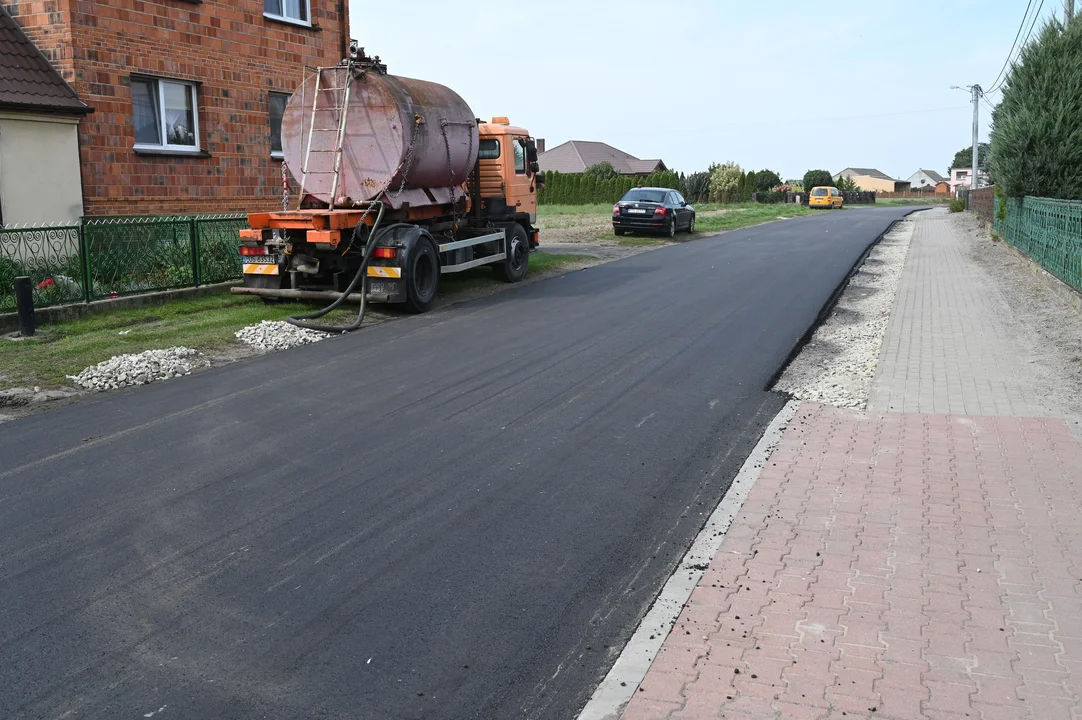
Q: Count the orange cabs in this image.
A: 1